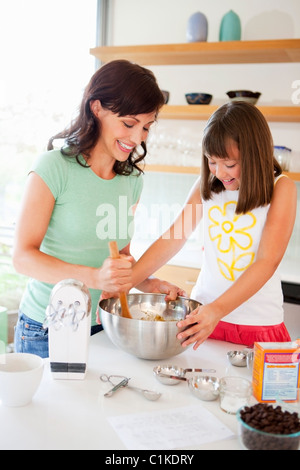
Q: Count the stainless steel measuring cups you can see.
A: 3